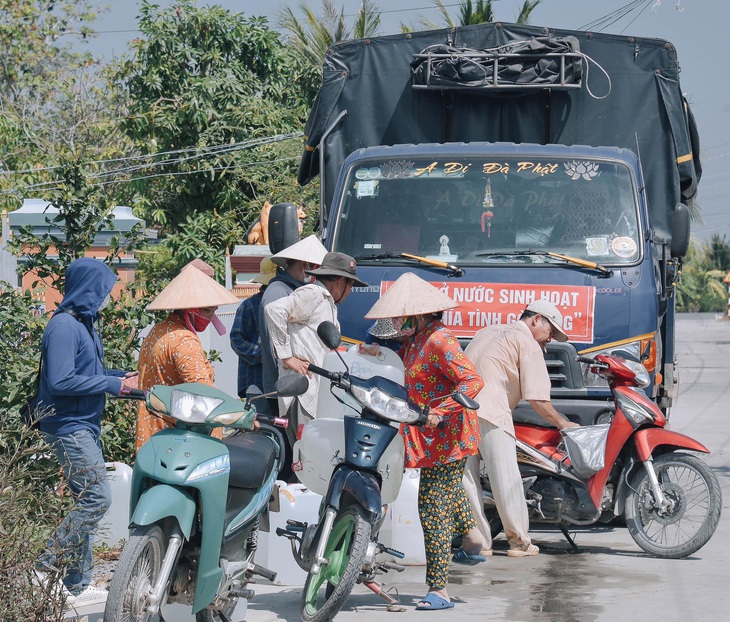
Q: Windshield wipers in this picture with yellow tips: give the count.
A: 2